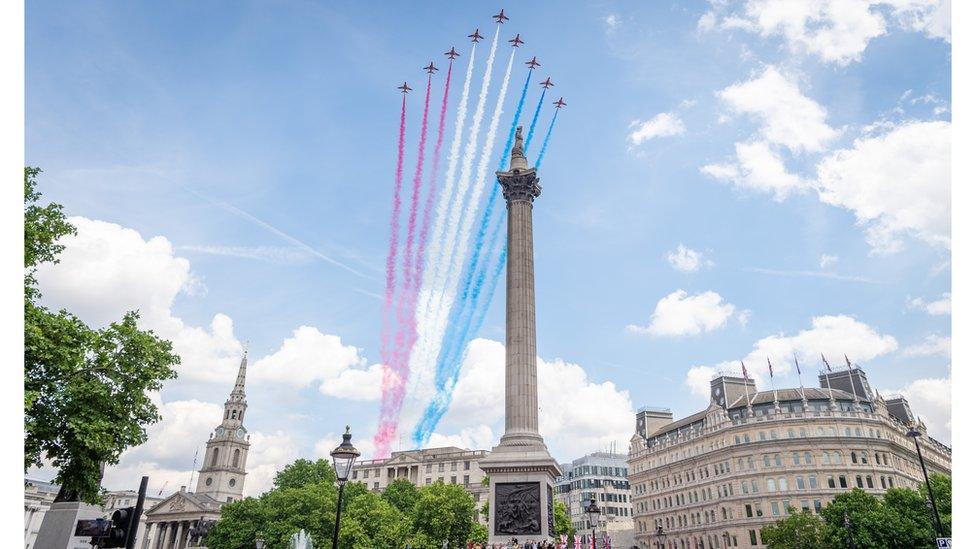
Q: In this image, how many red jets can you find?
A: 9